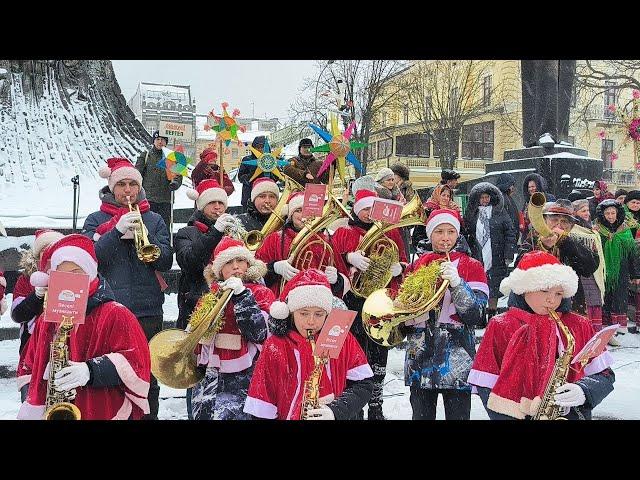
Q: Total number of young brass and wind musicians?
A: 11